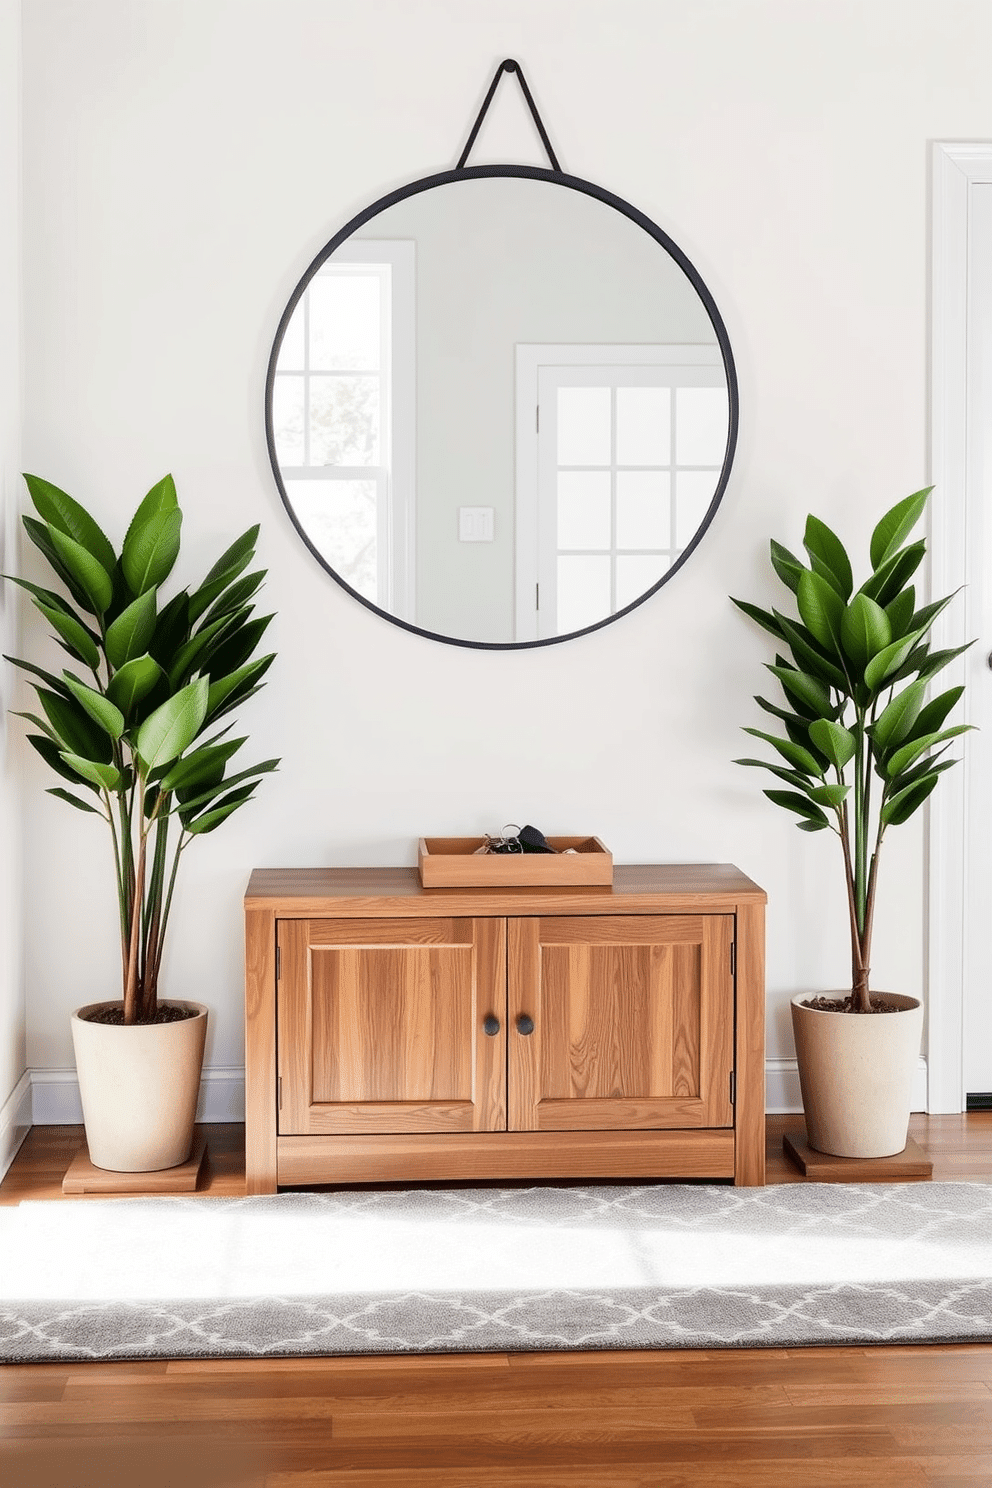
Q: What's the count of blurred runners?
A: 0